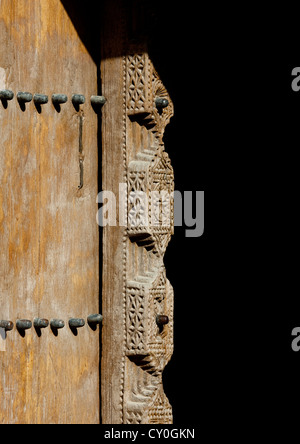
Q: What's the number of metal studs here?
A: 14